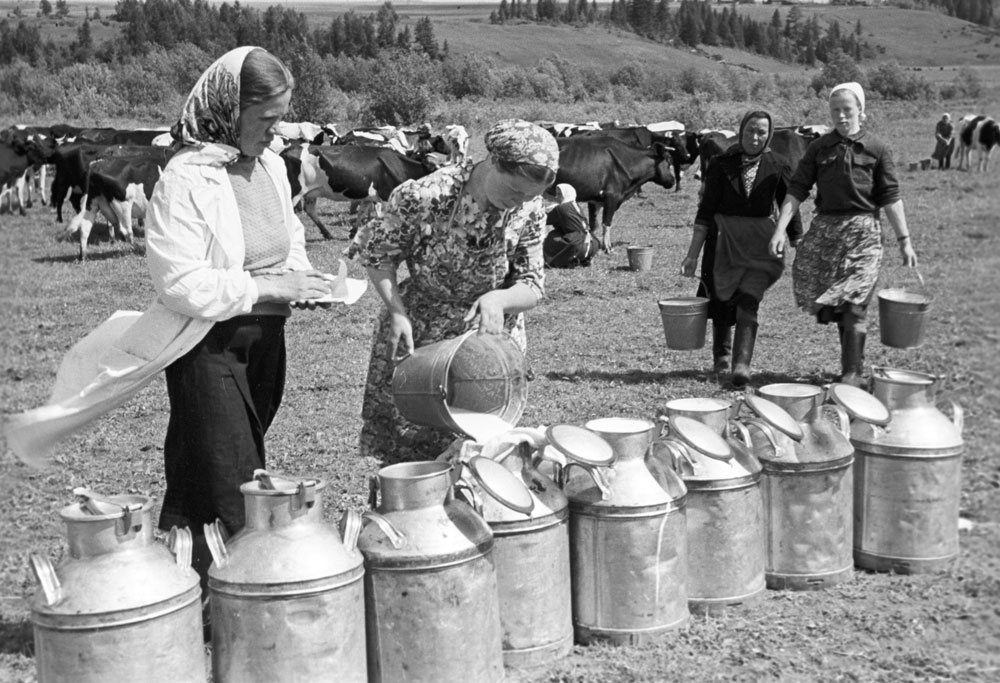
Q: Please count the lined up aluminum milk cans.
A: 8